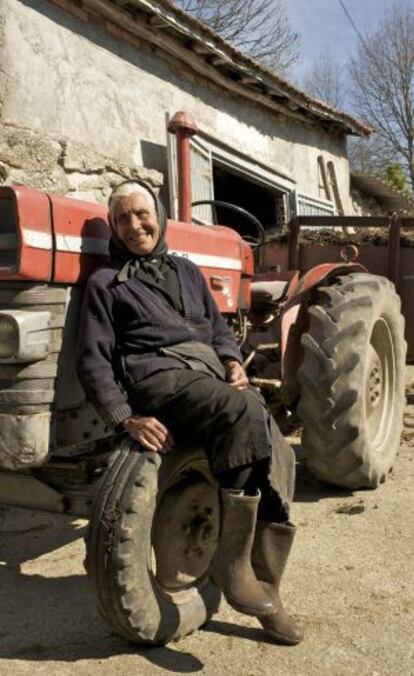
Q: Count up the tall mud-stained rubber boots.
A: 2